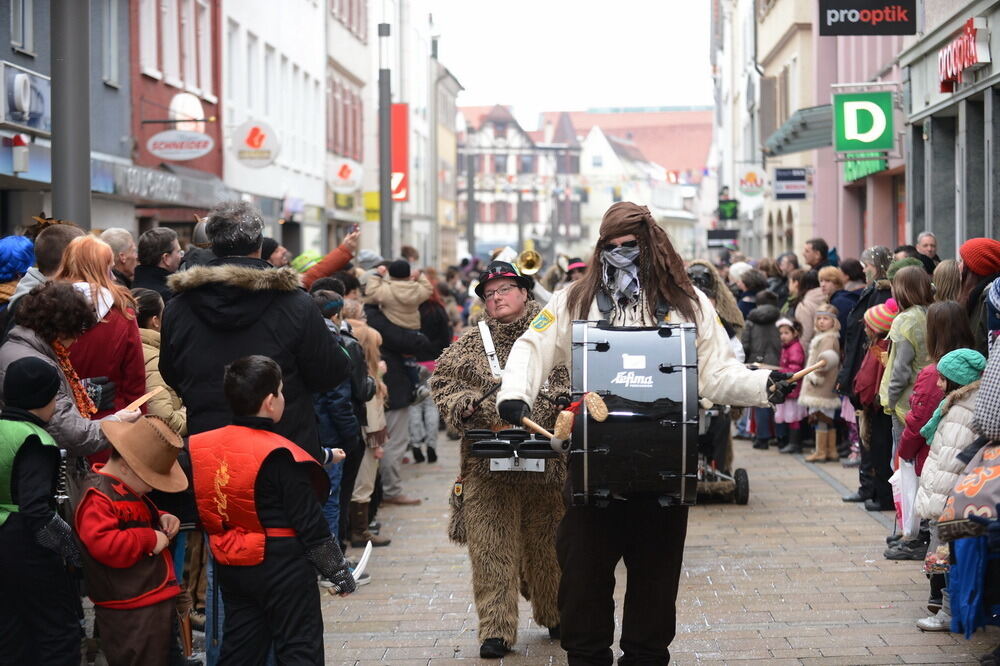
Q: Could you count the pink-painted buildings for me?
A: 1